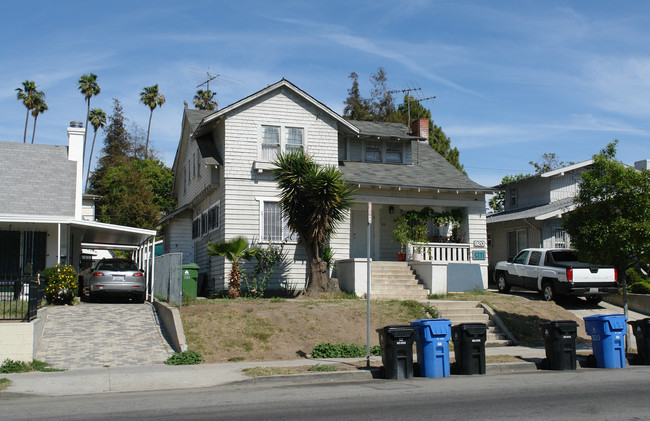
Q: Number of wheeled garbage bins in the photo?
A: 7